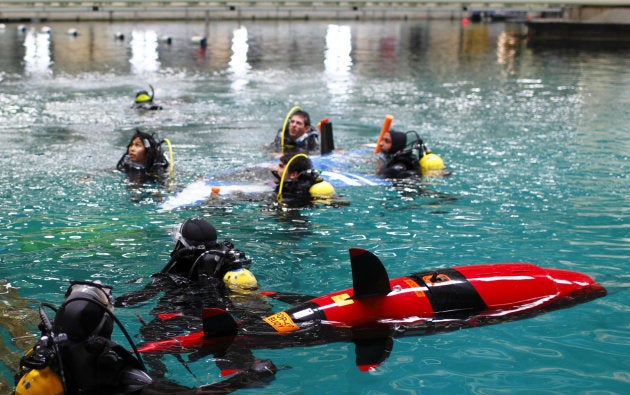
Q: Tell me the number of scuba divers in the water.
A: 7